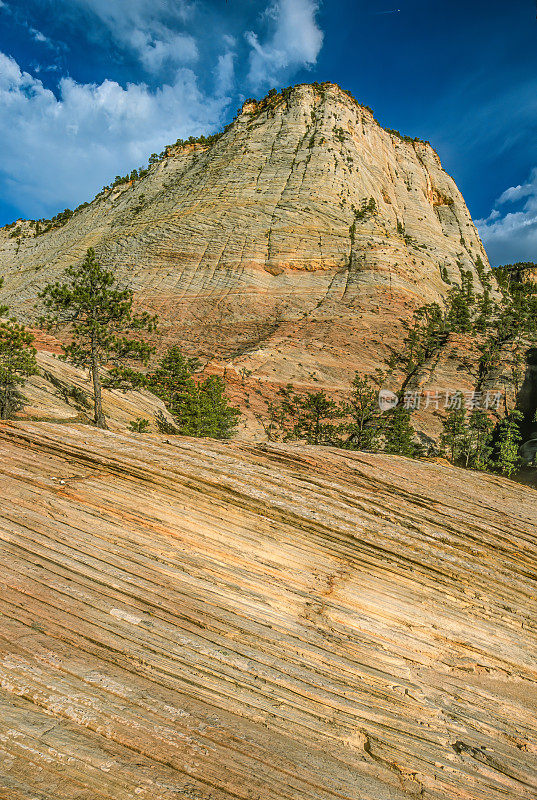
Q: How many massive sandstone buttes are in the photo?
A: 1